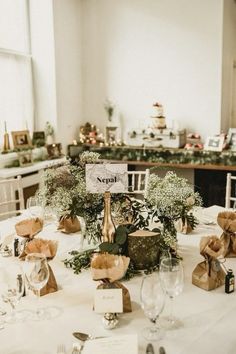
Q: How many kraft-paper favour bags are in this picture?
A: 7